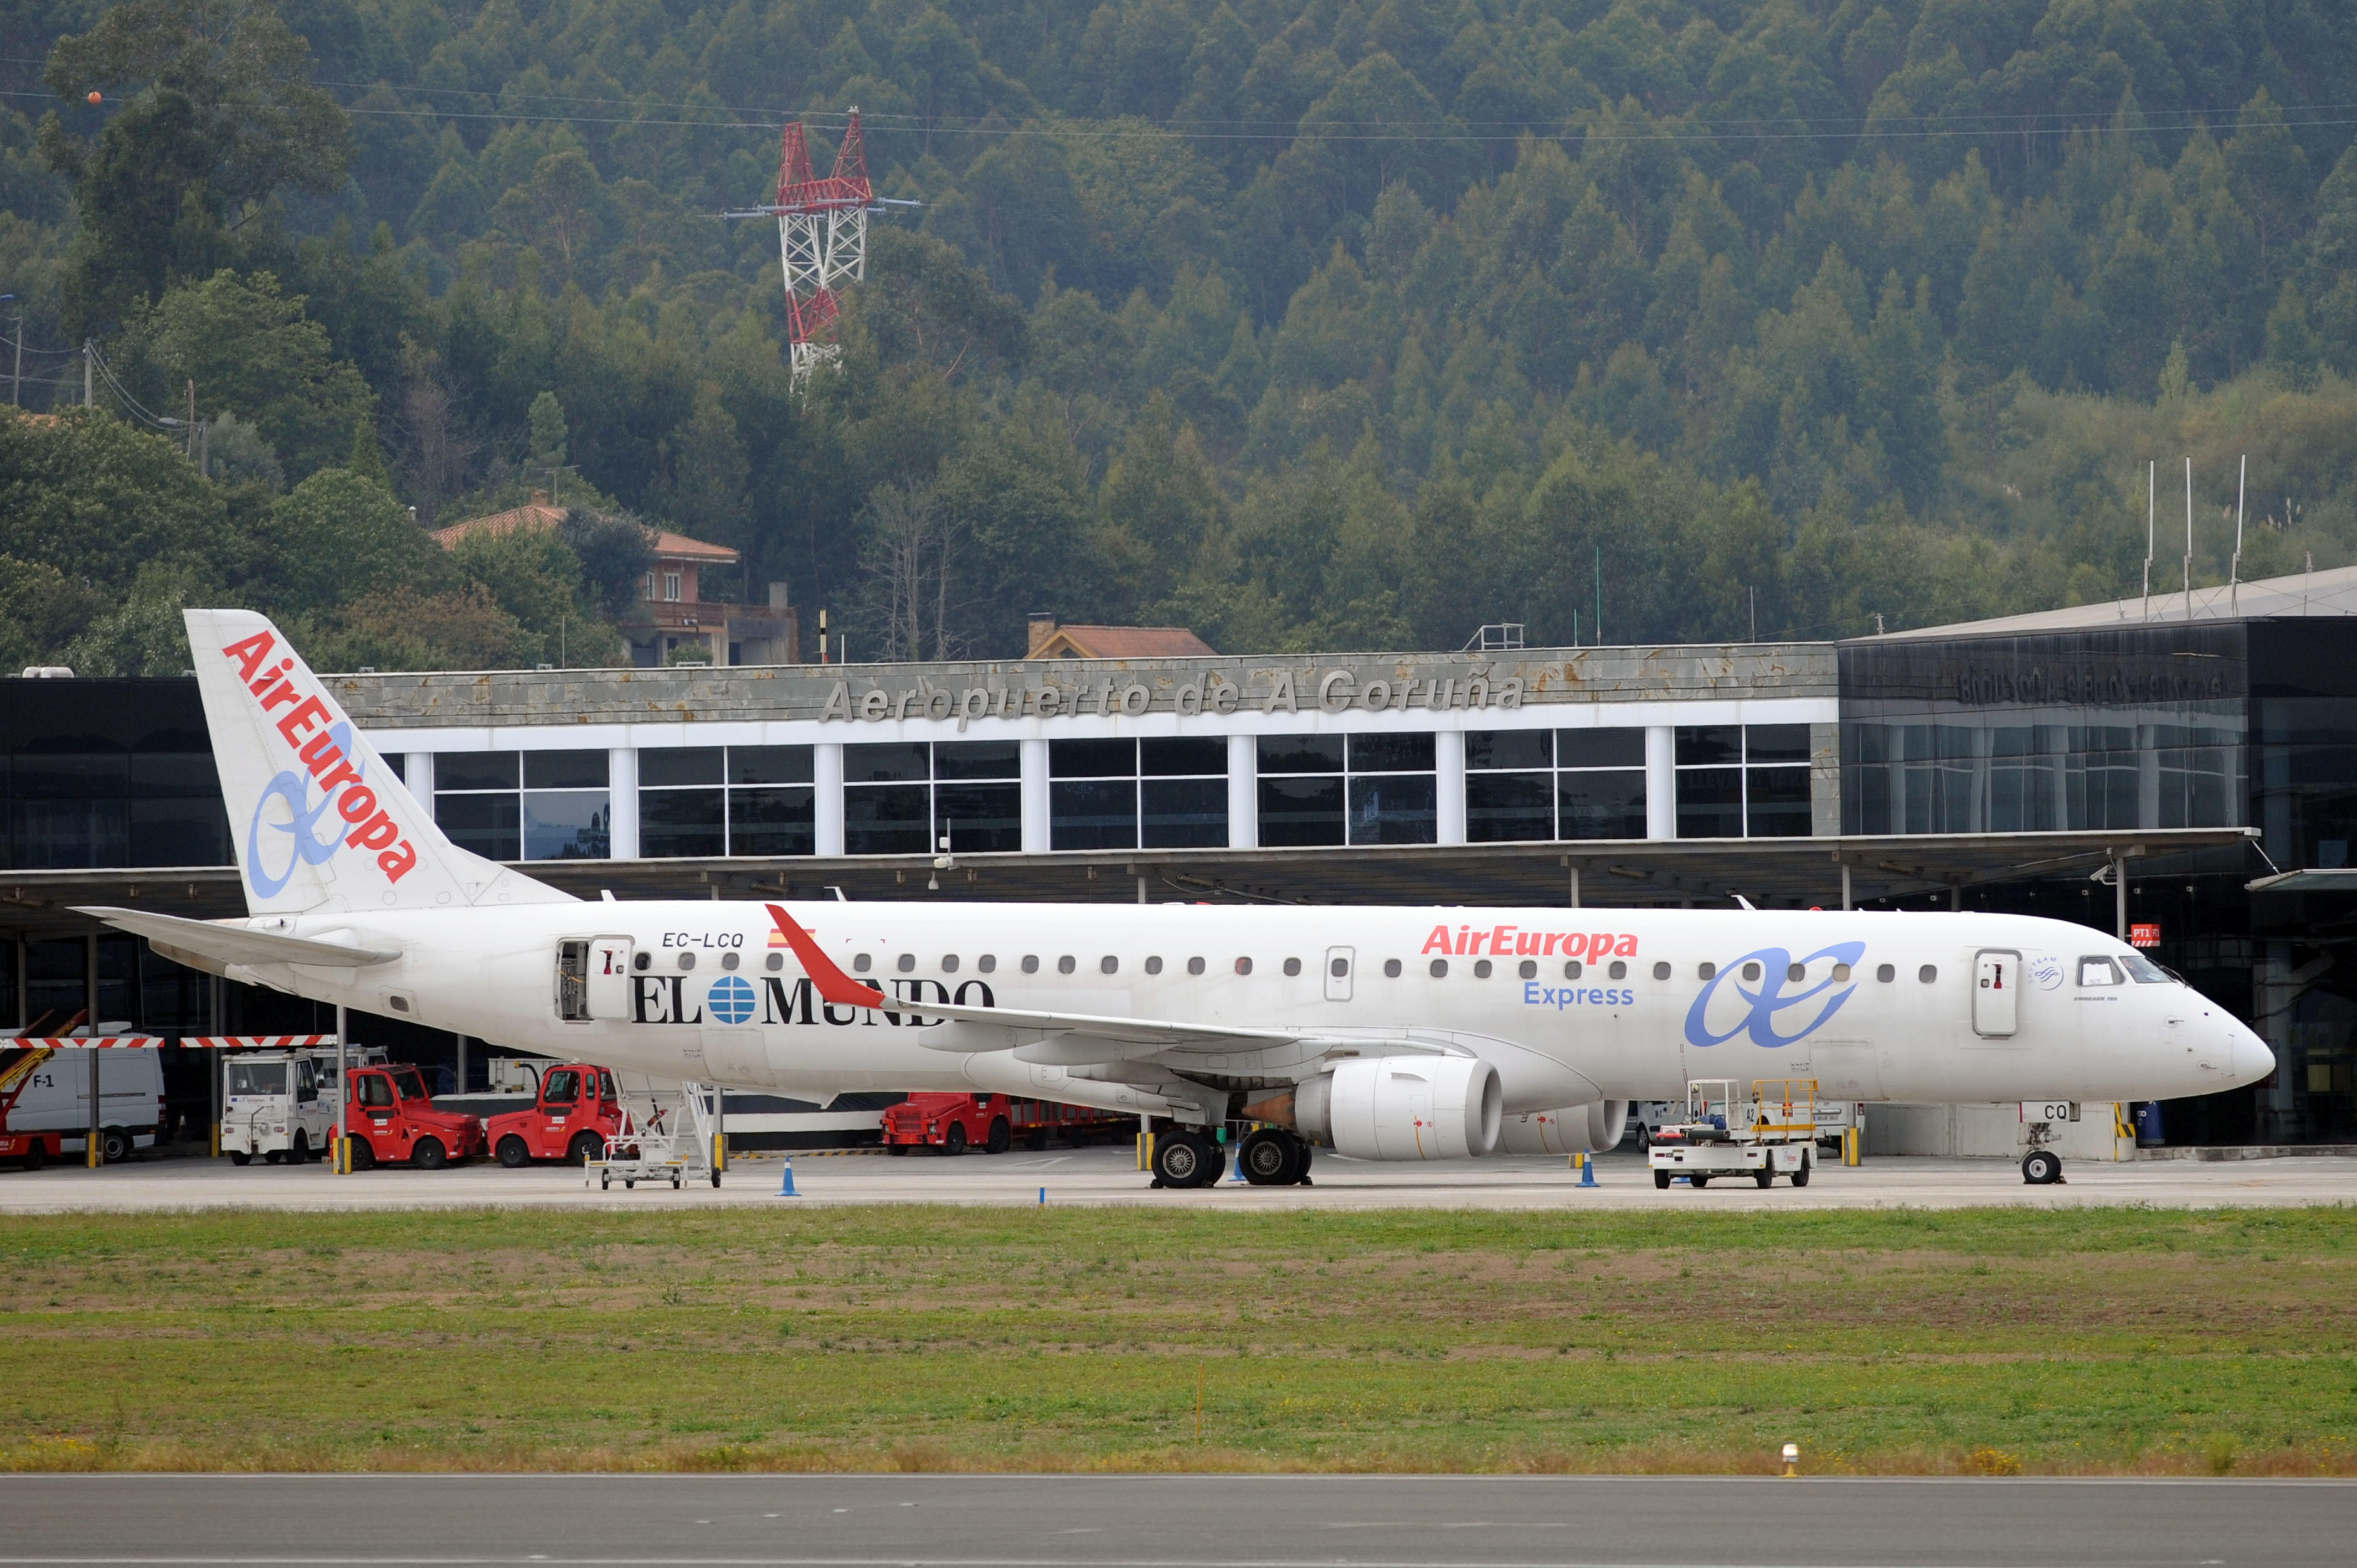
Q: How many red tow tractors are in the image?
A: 3